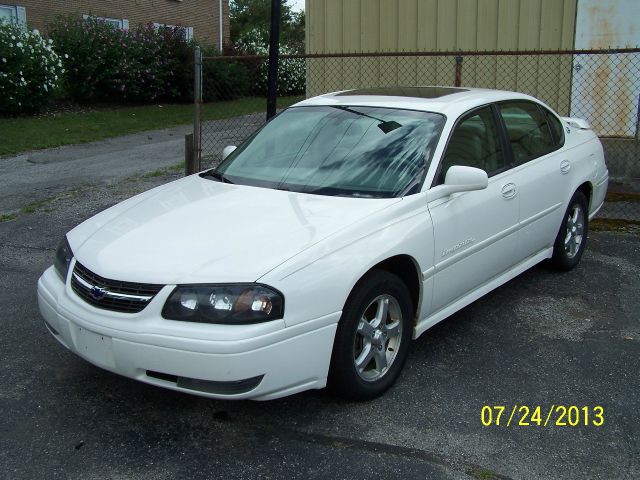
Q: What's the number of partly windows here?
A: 3